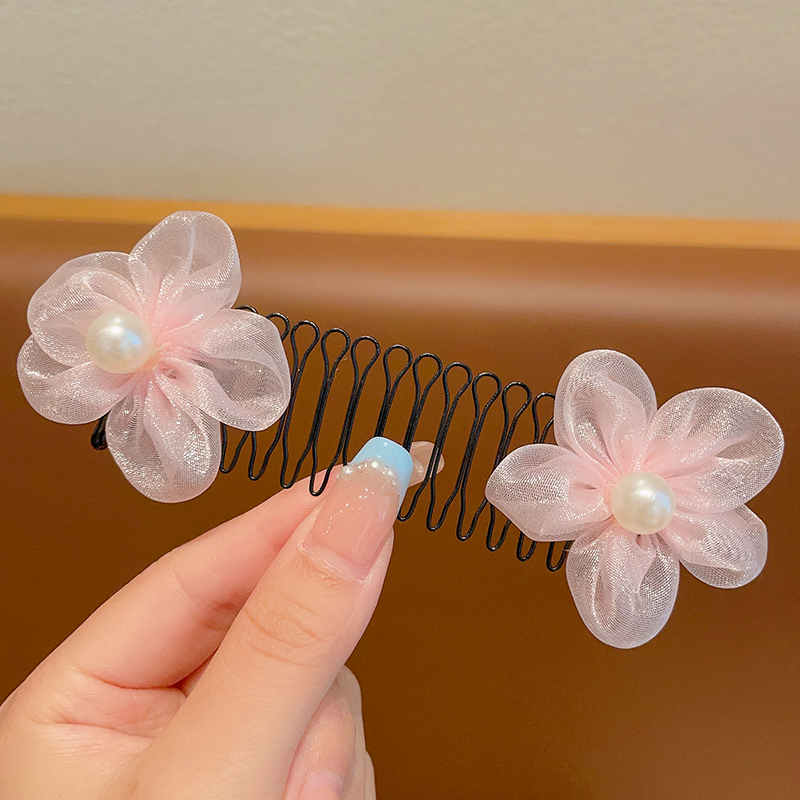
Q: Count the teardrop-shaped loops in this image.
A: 11